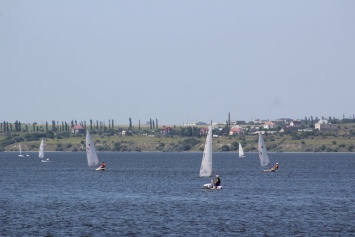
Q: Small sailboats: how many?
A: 6